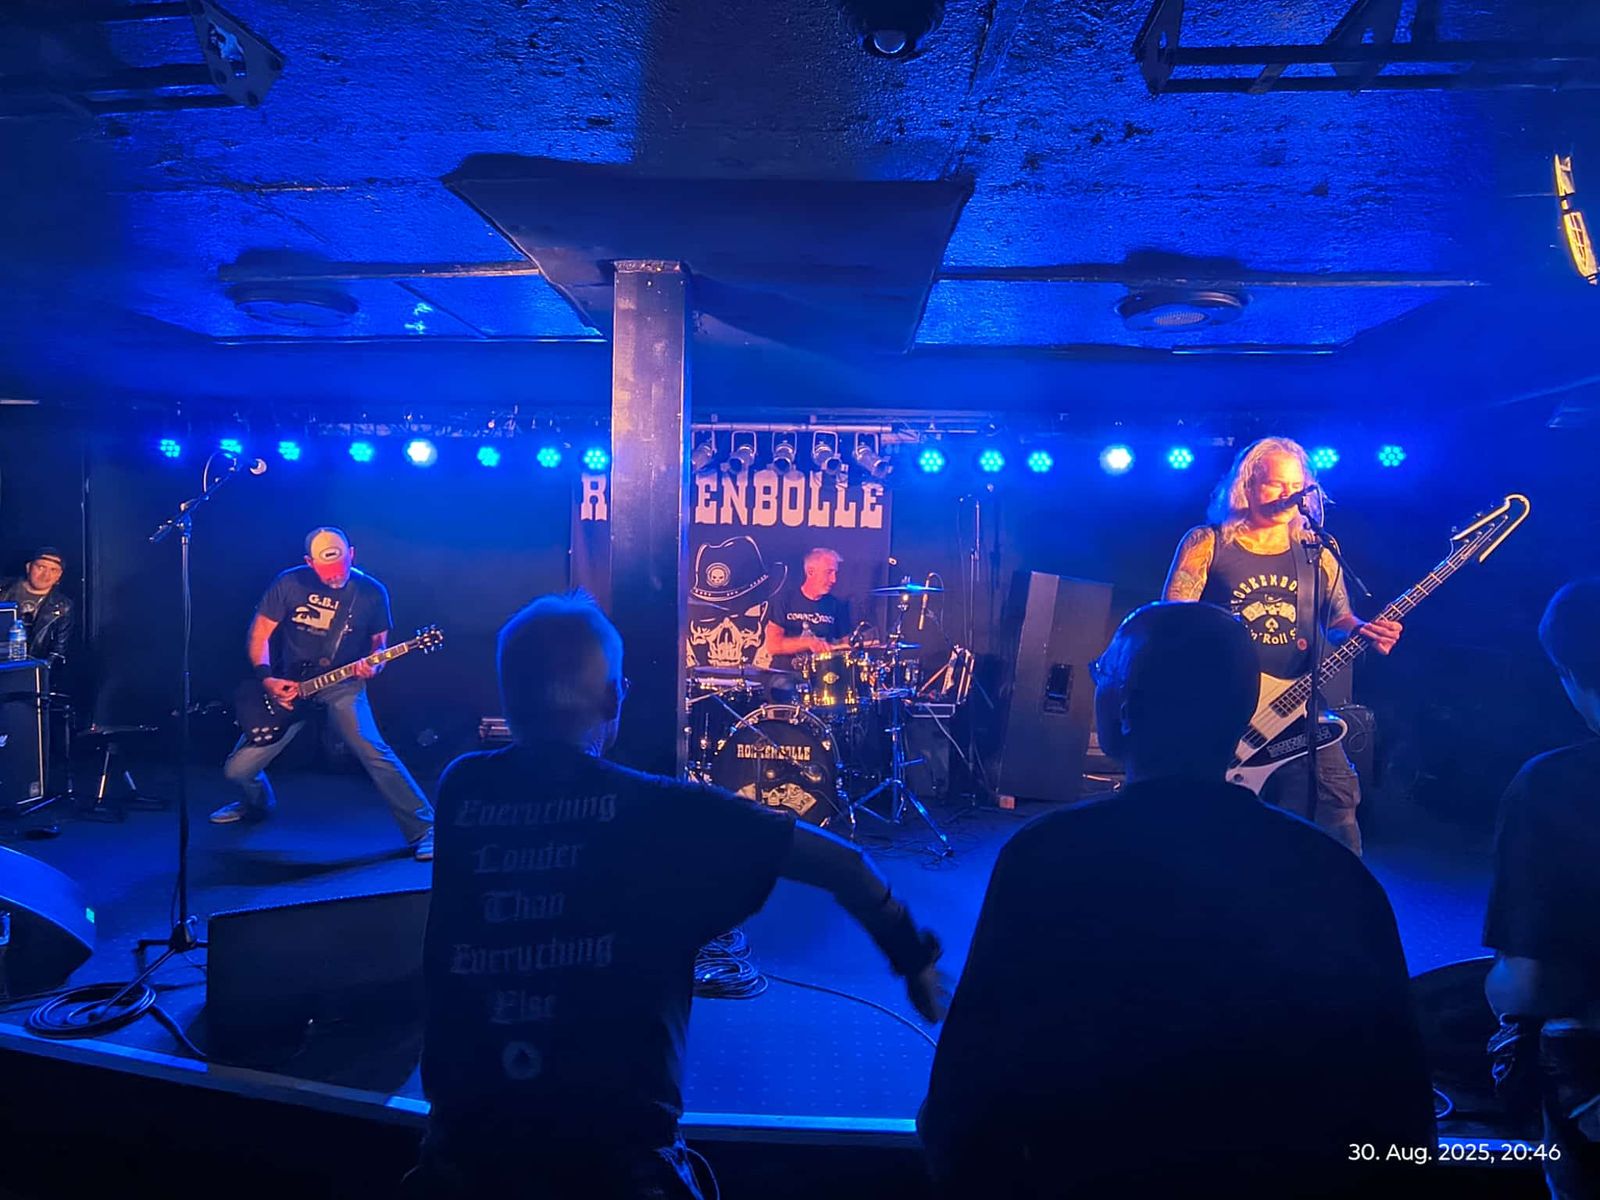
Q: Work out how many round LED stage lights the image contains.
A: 15